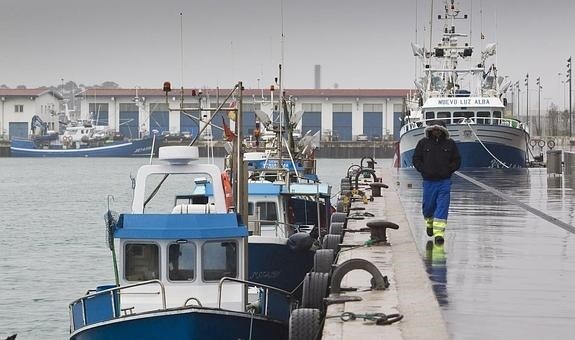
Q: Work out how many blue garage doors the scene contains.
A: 12